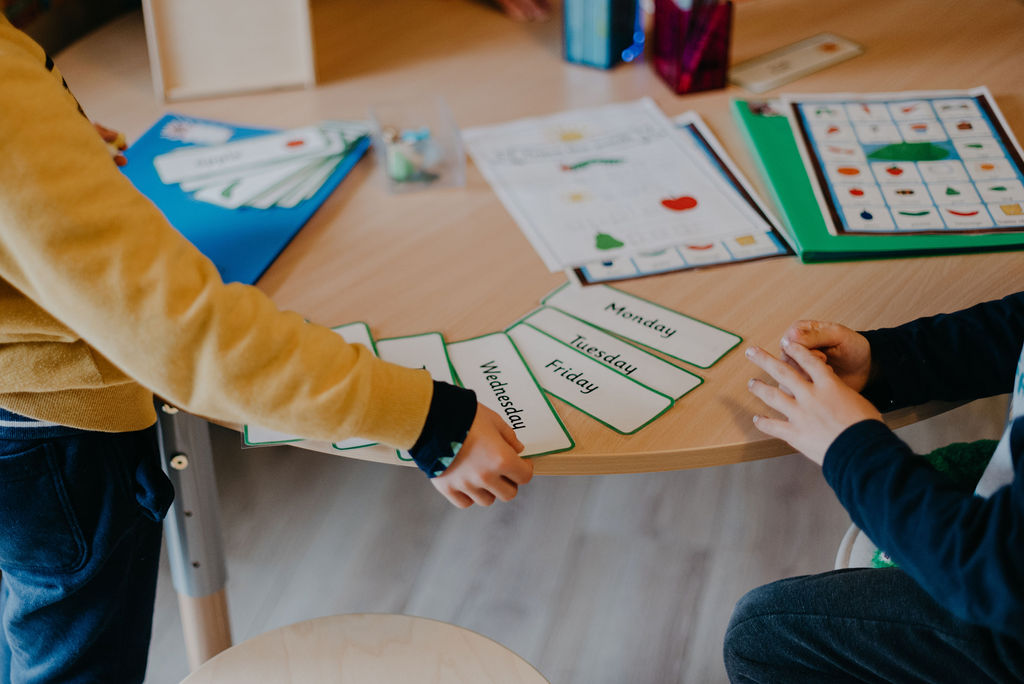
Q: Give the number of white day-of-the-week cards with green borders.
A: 7